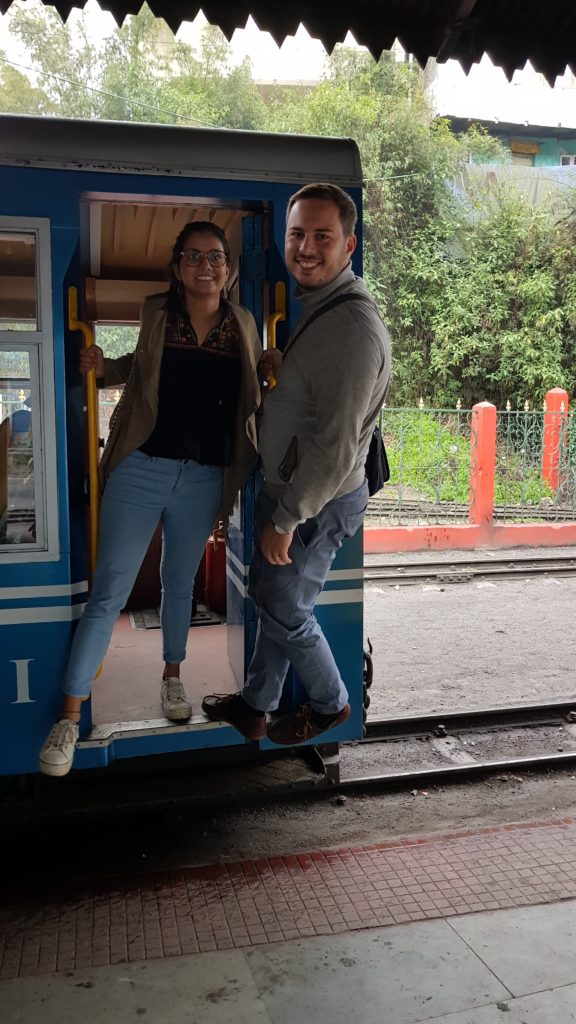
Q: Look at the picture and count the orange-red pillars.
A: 2